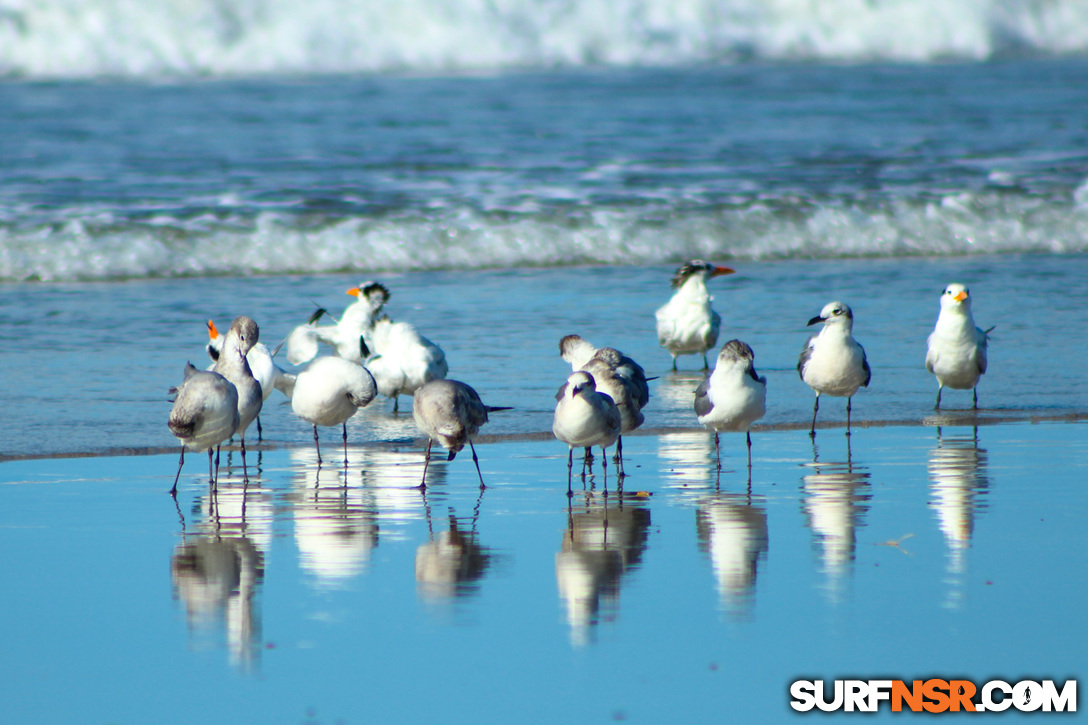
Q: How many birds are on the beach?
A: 14